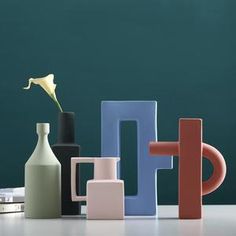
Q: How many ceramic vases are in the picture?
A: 5